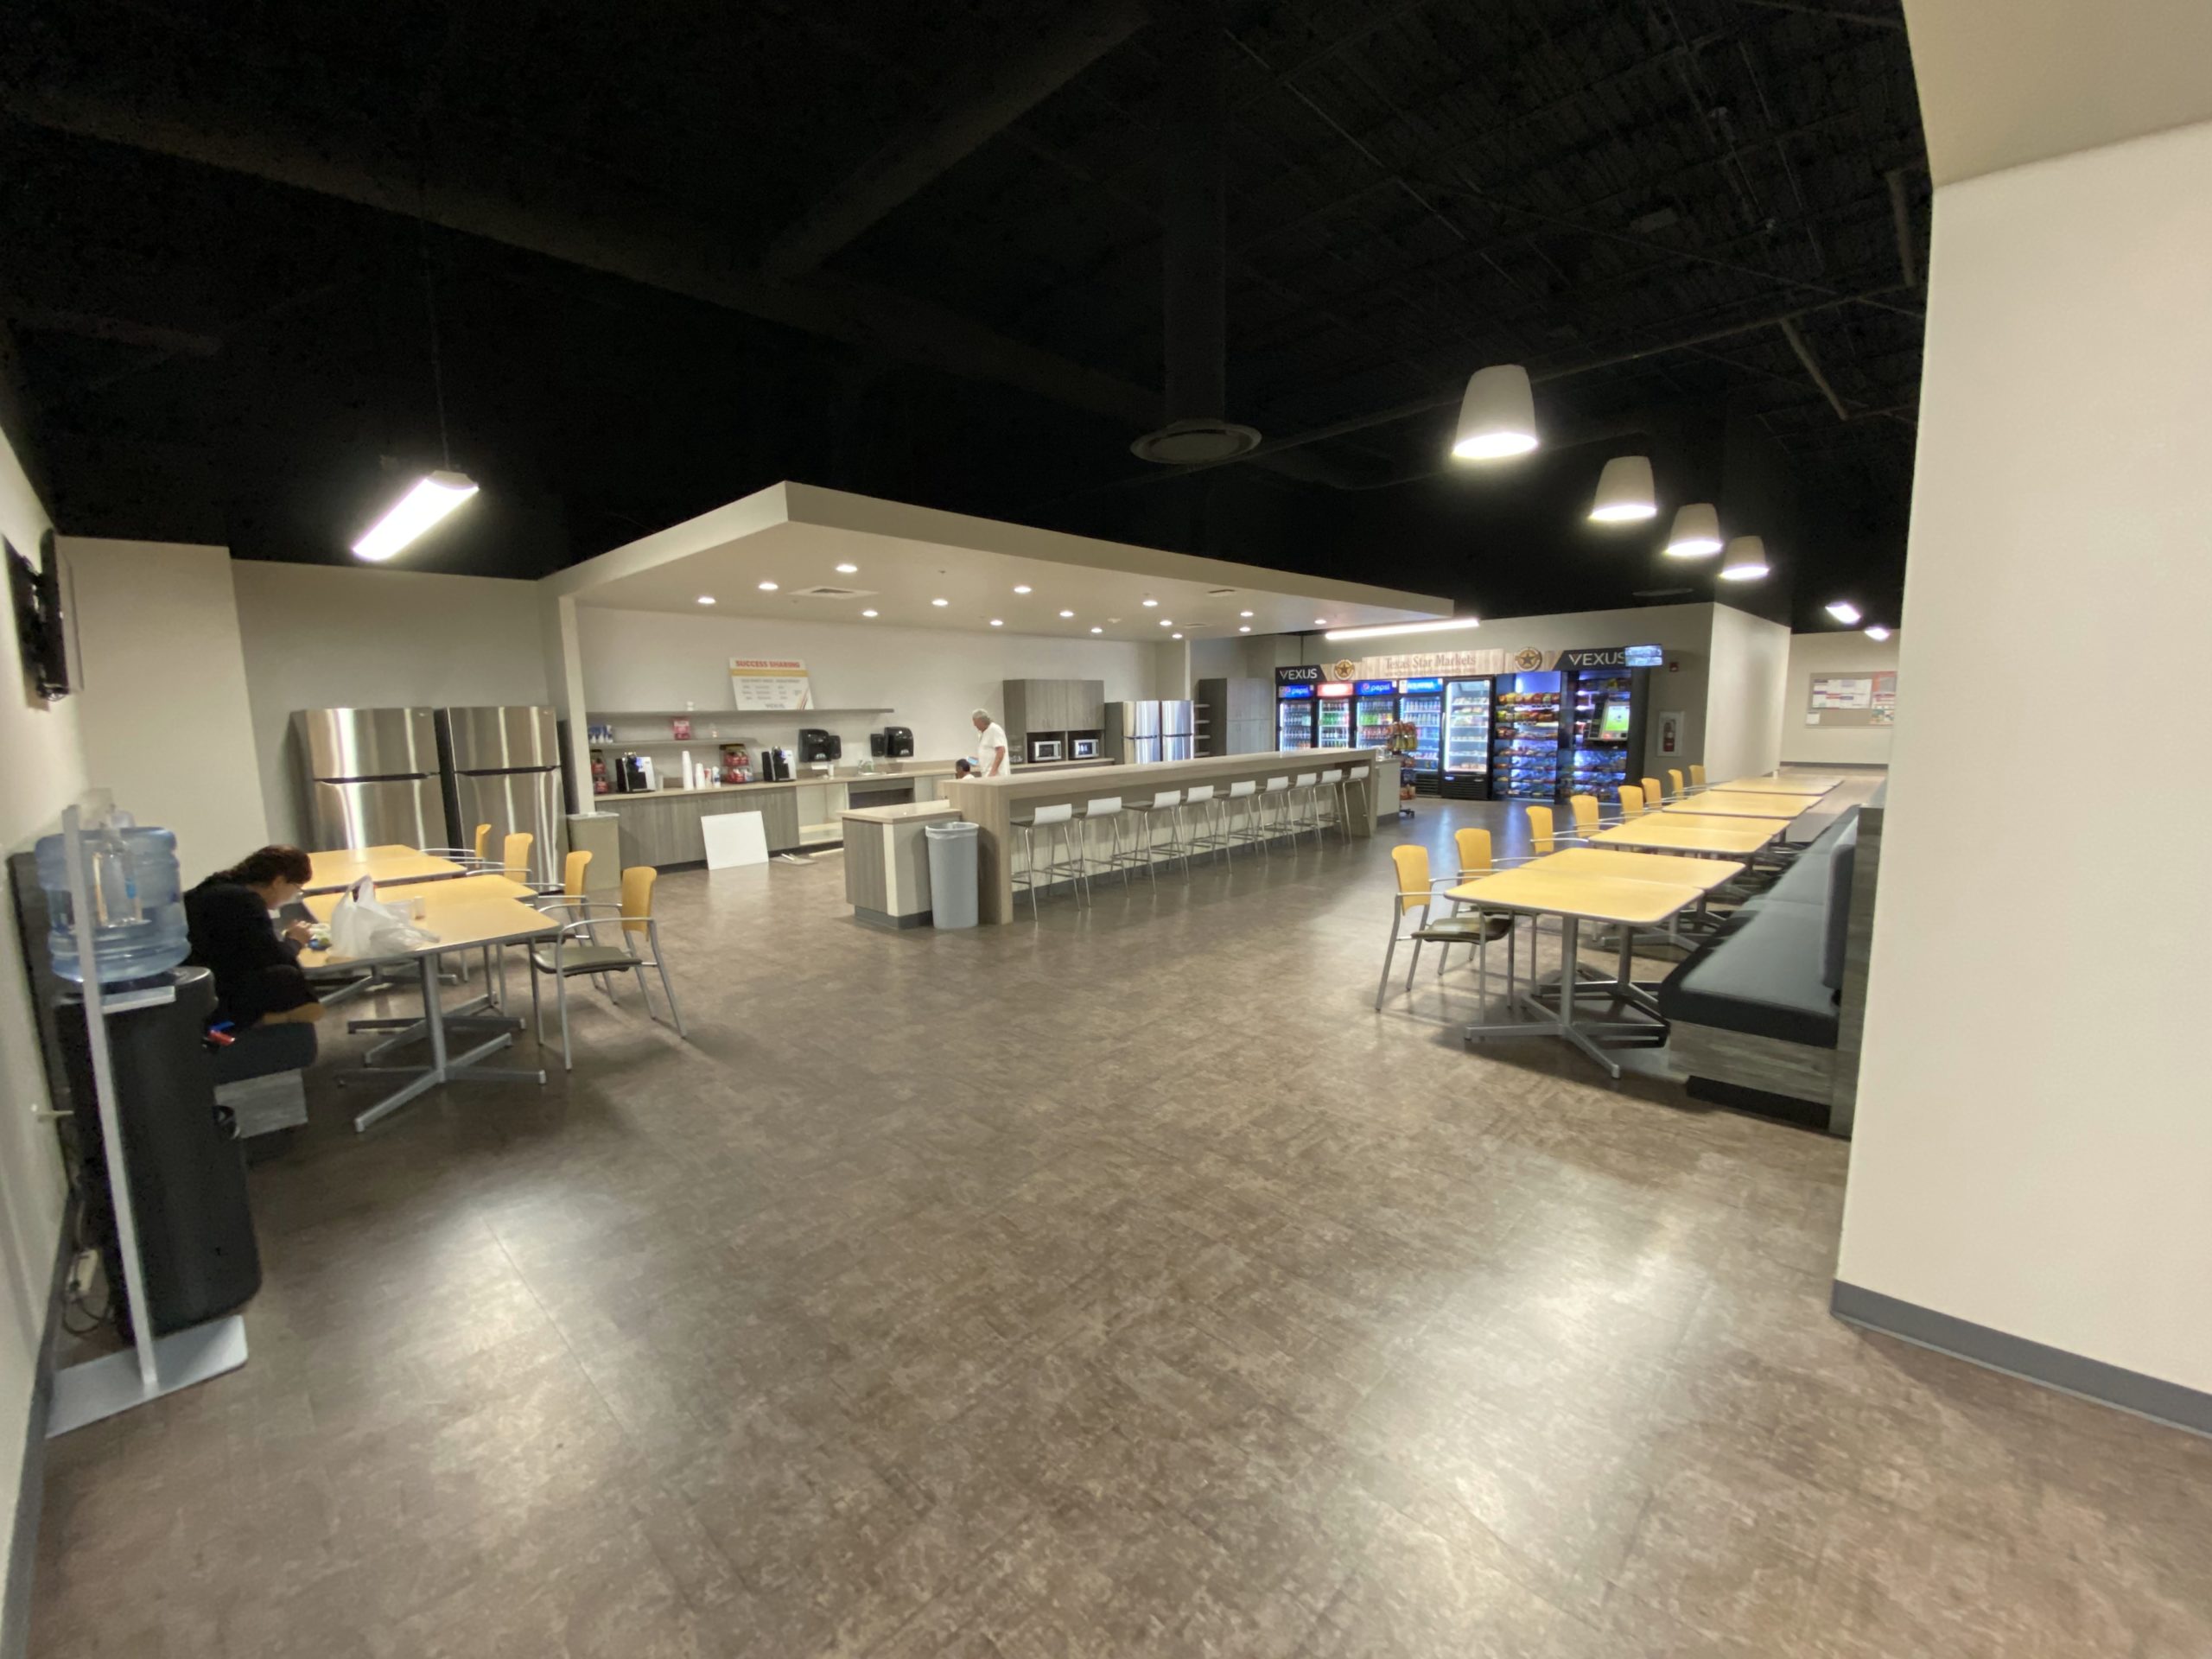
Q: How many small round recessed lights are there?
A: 15